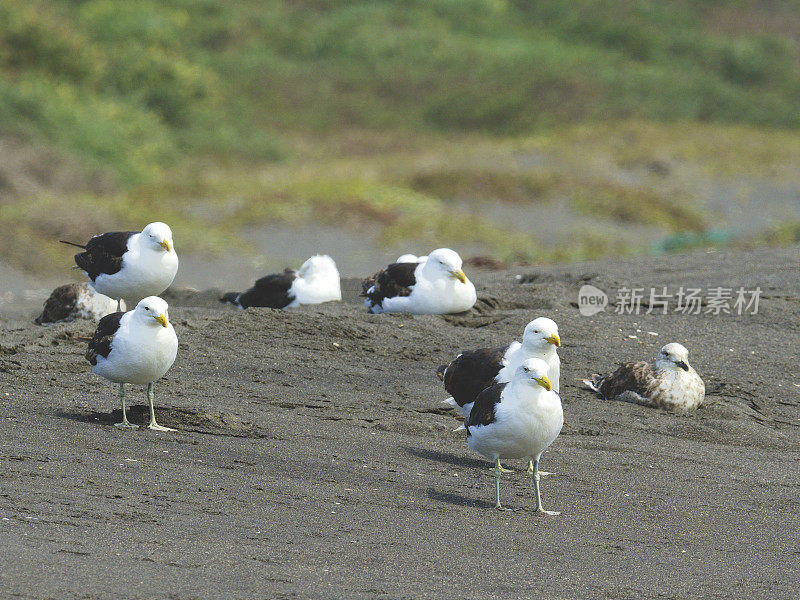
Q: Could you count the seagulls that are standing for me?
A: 4